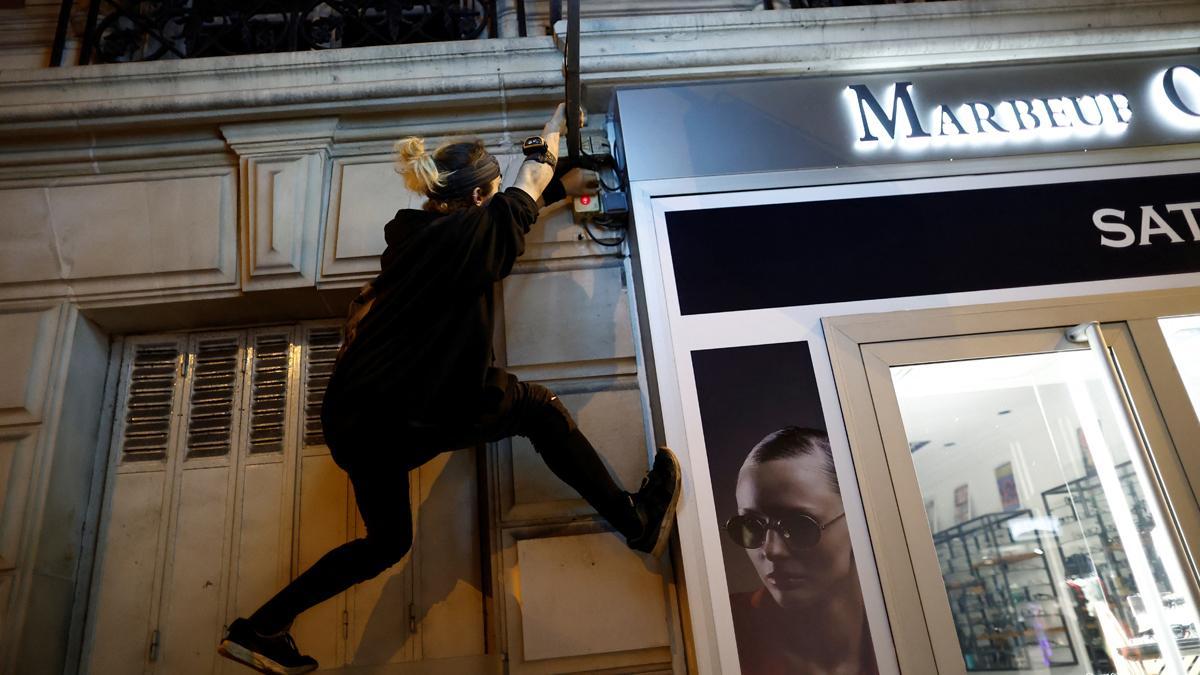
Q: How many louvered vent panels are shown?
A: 4